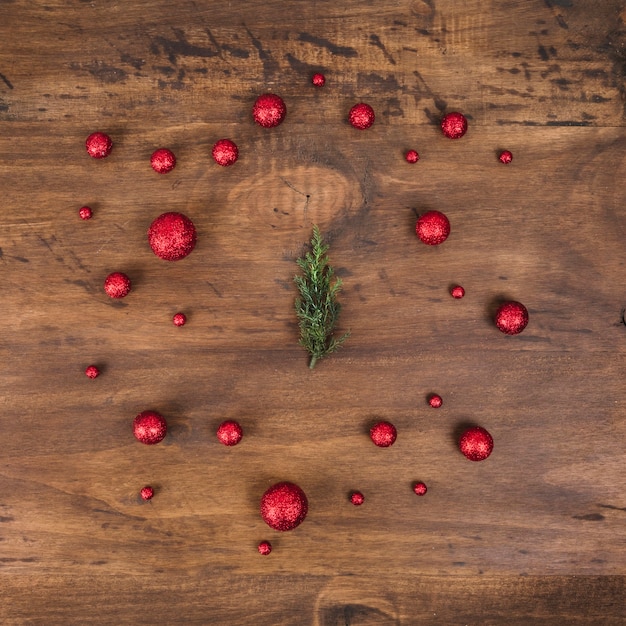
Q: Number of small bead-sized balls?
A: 12